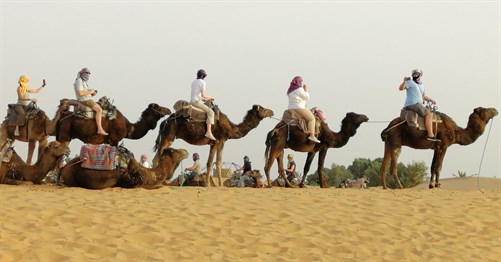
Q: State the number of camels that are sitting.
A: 2